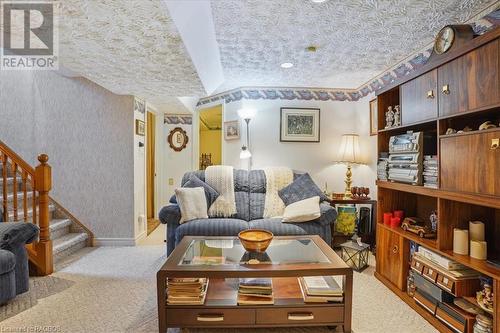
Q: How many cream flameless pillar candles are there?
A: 3